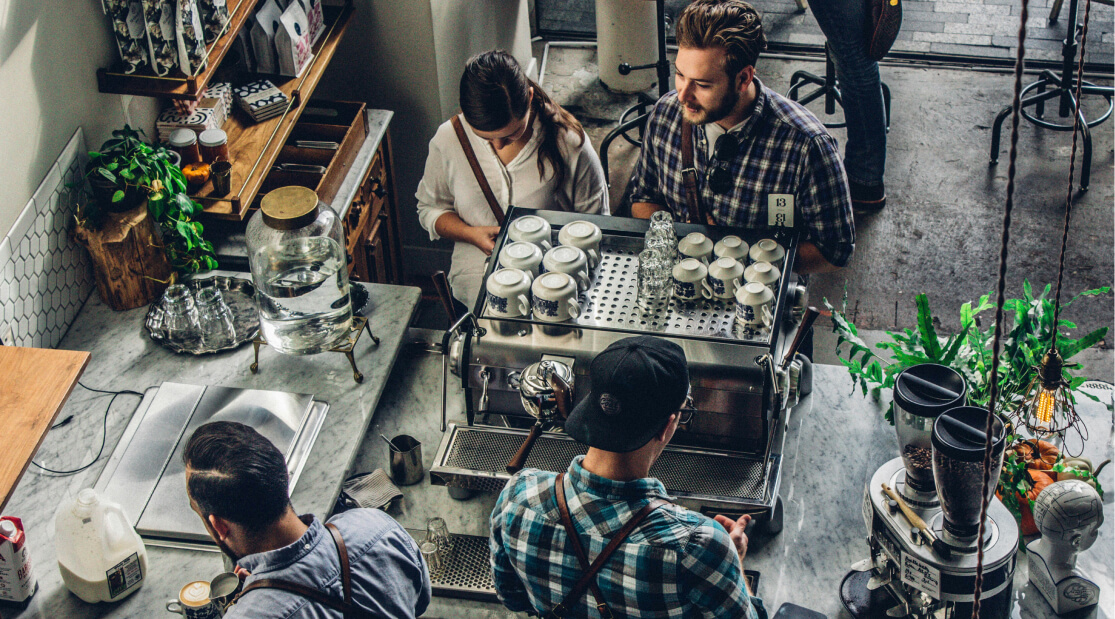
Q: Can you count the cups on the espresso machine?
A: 13